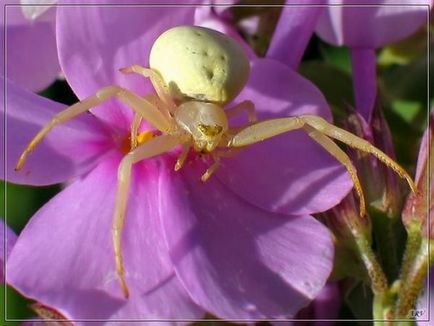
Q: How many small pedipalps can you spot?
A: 2